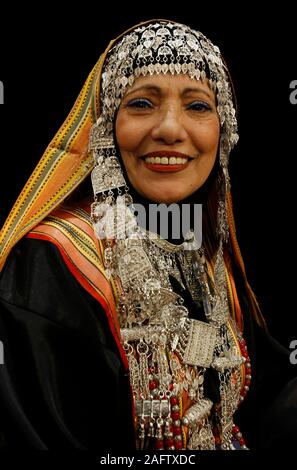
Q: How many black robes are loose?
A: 1